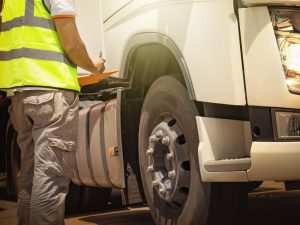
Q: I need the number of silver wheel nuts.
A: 10